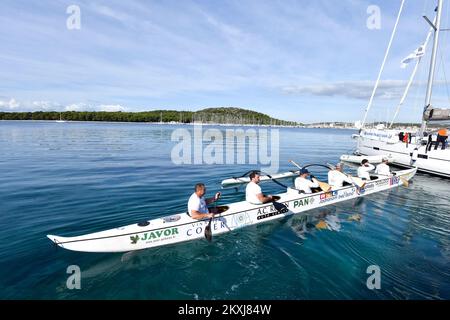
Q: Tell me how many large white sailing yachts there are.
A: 1